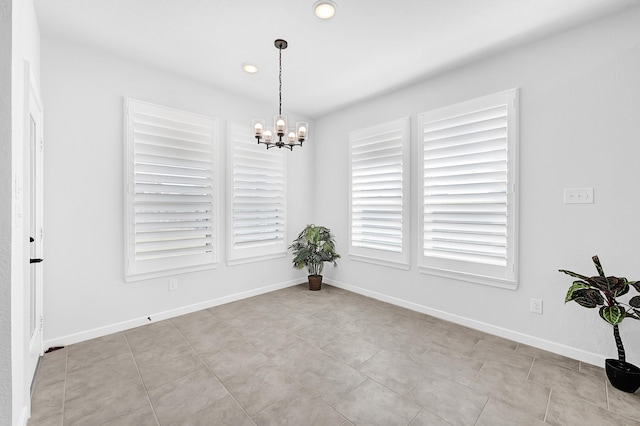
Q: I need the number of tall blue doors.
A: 0